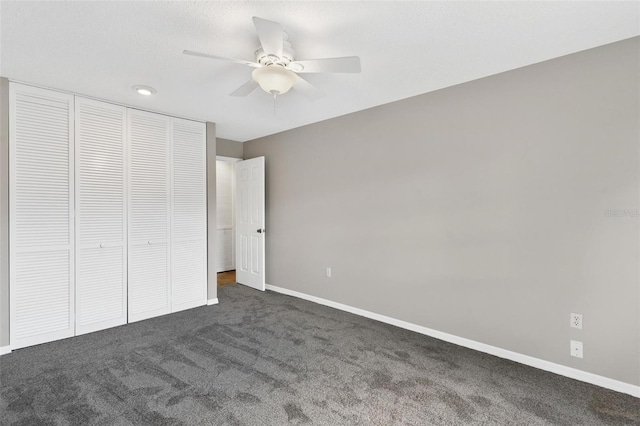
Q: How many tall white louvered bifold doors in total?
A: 4